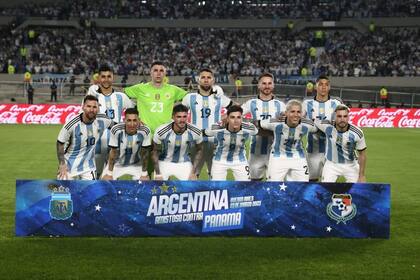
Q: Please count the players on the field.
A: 11